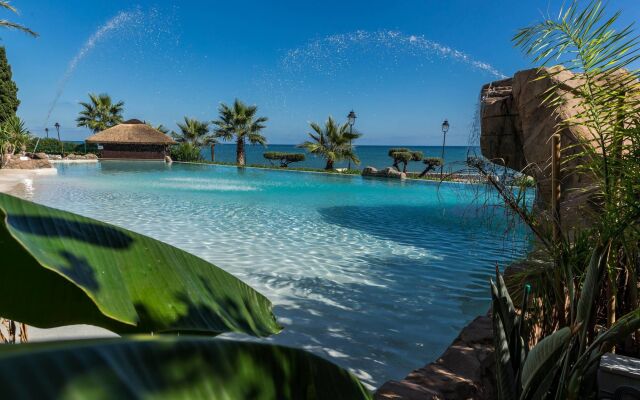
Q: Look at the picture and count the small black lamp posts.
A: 4